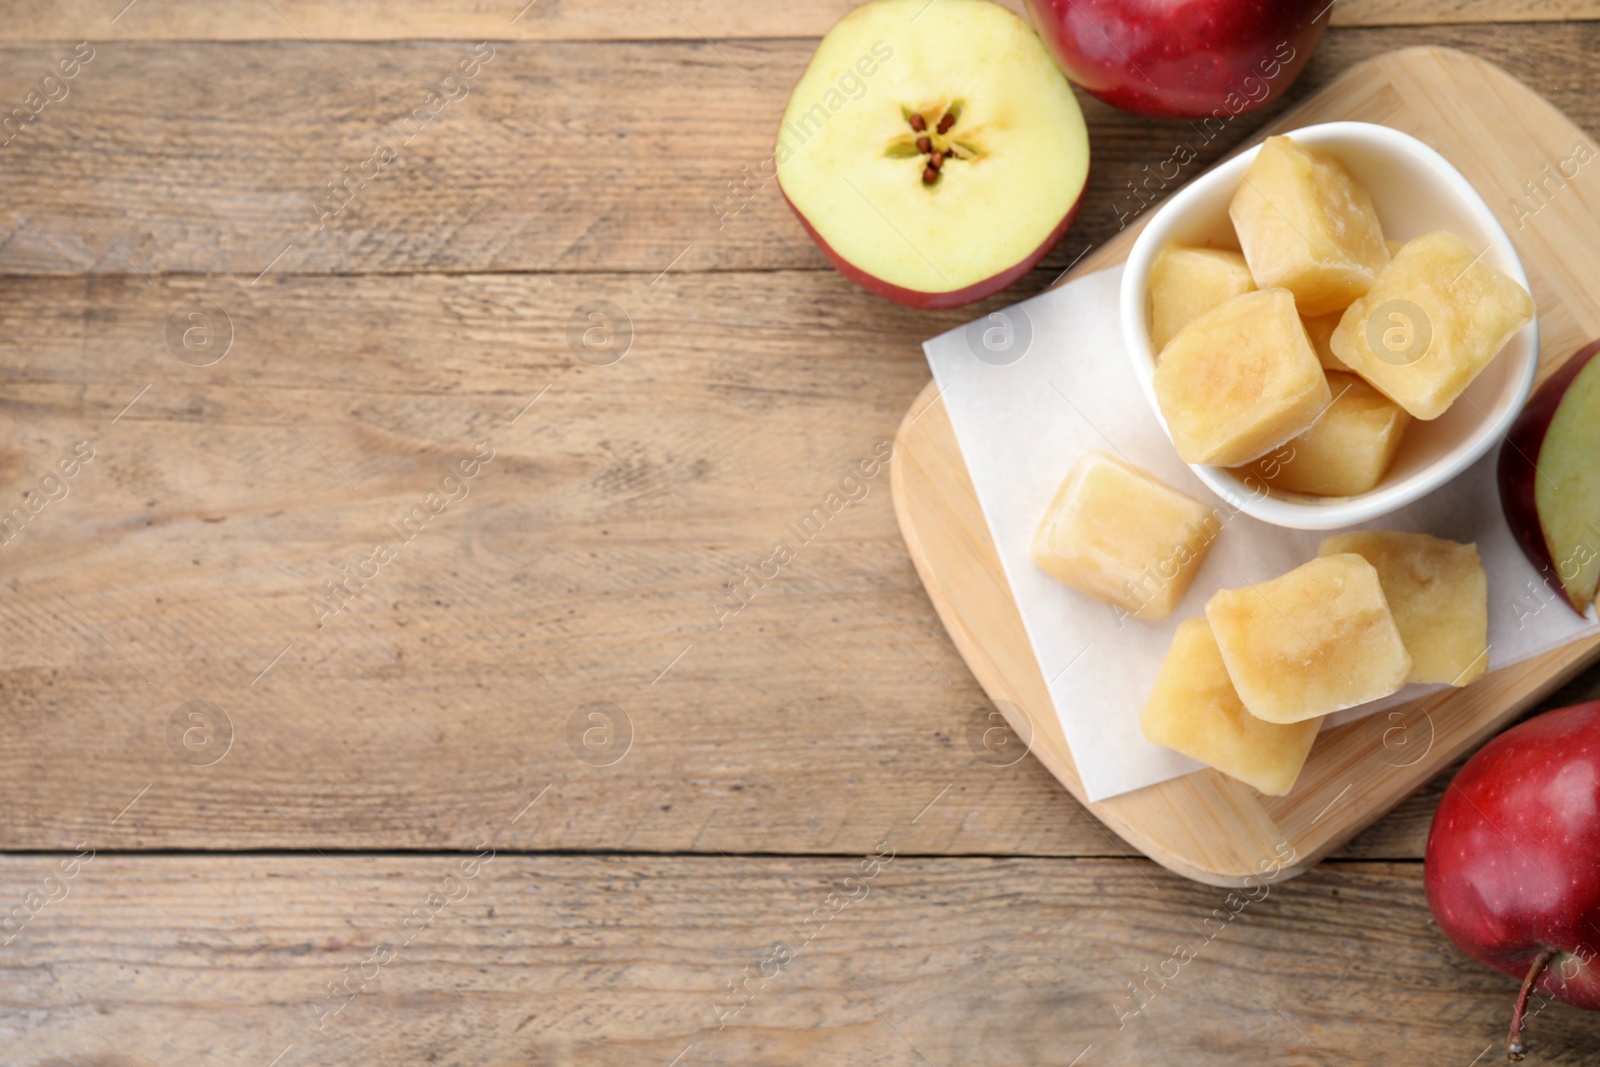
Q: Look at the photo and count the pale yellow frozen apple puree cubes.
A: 10